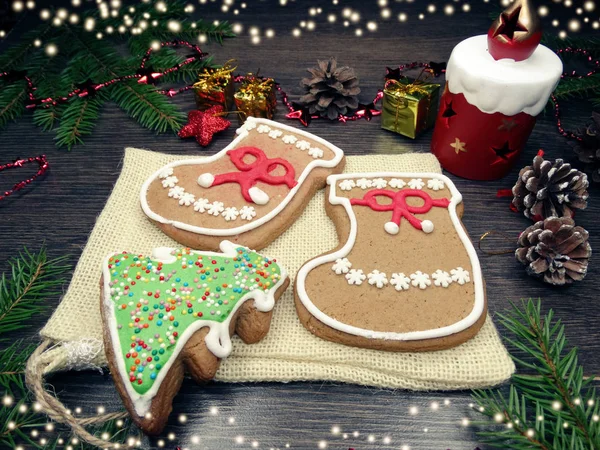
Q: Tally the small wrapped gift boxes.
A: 3